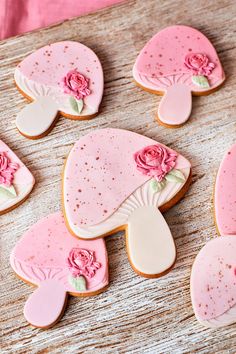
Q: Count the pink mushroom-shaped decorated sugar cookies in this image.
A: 7